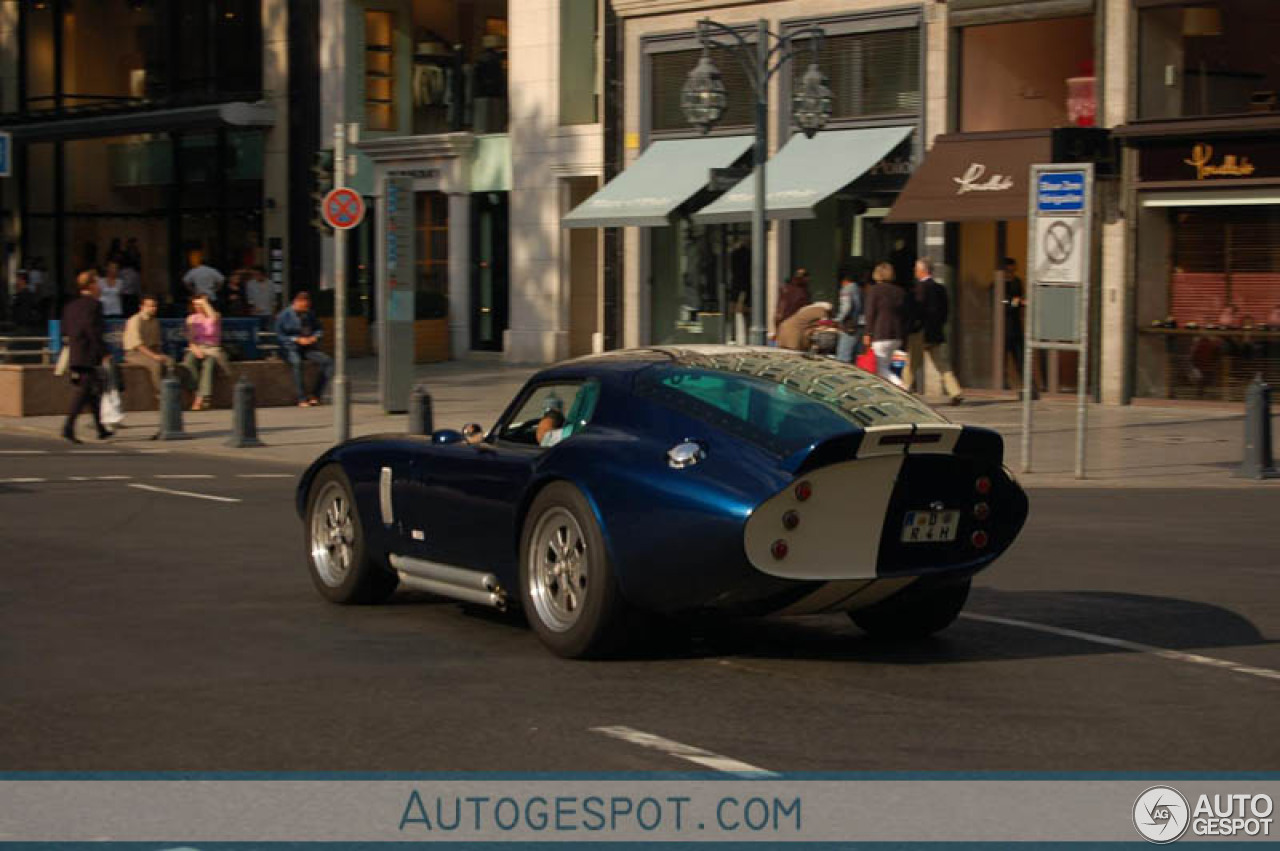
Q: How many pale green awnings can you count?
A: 2